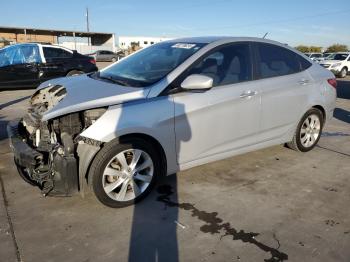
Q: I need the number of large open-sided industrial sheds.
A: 1